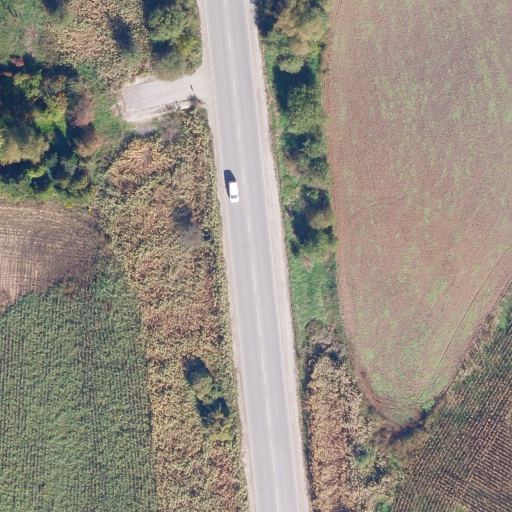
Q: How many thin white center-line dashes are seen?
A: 12